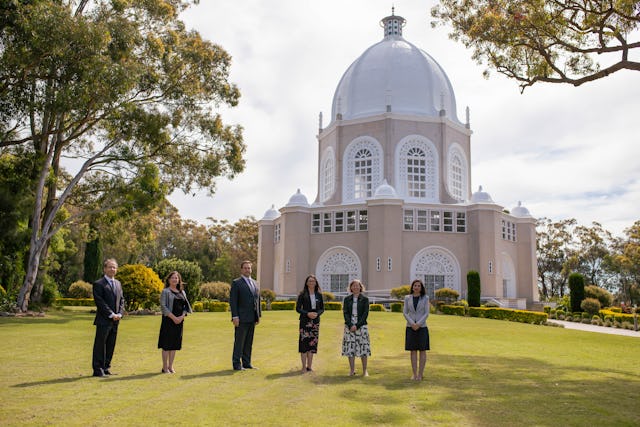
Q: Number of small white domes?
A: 5